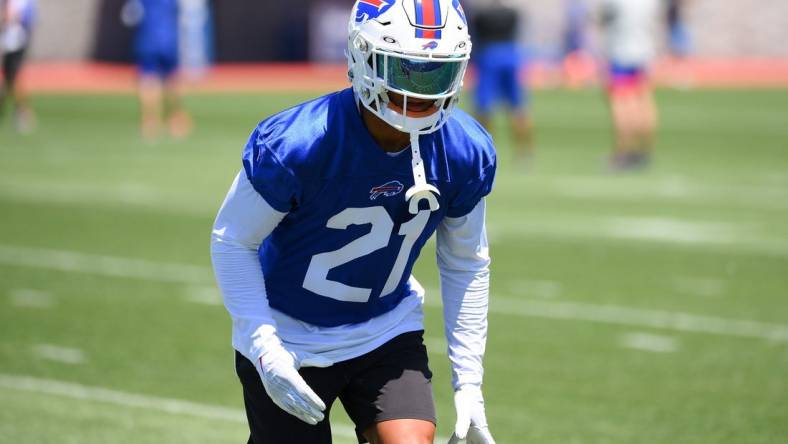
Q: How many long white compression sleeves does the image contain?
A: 2